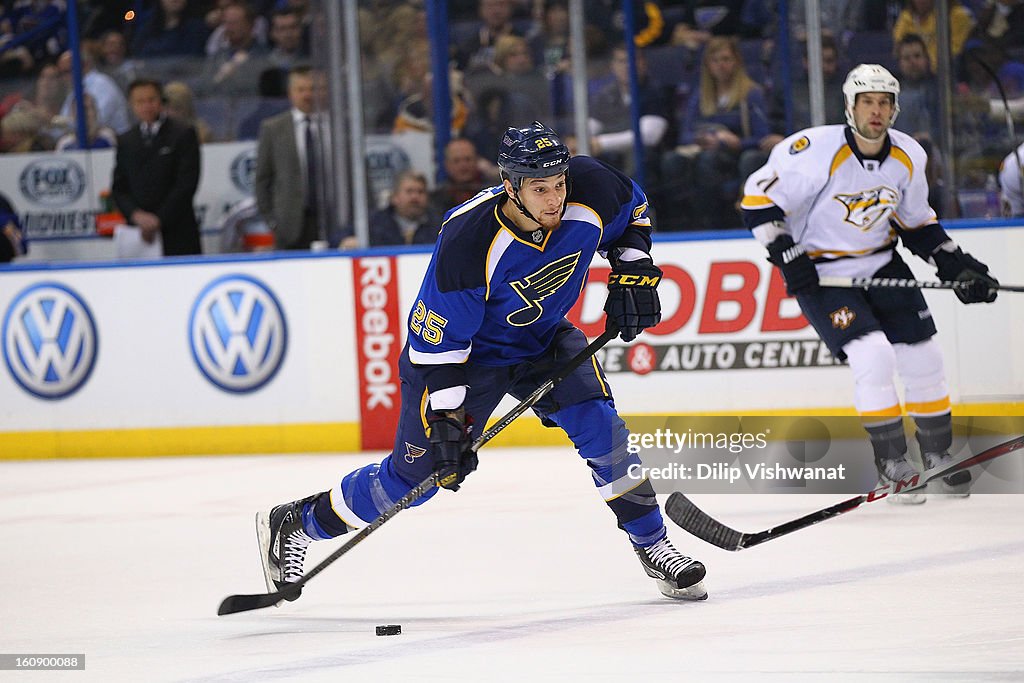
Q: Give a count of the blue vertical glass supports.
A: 4